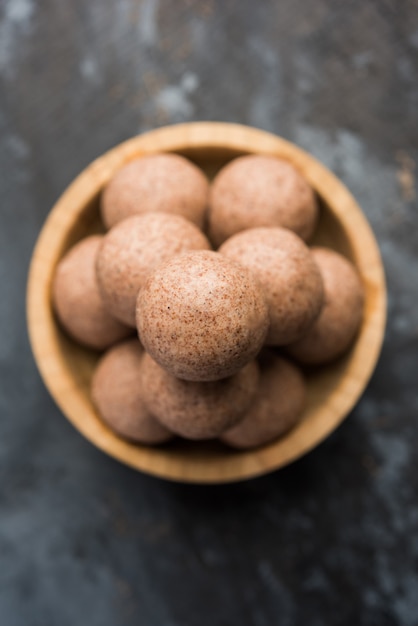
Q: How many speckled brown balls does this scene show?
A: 10